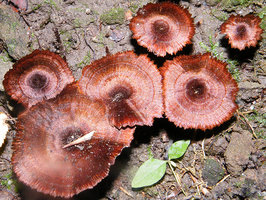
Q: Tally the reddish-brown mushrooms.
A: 6